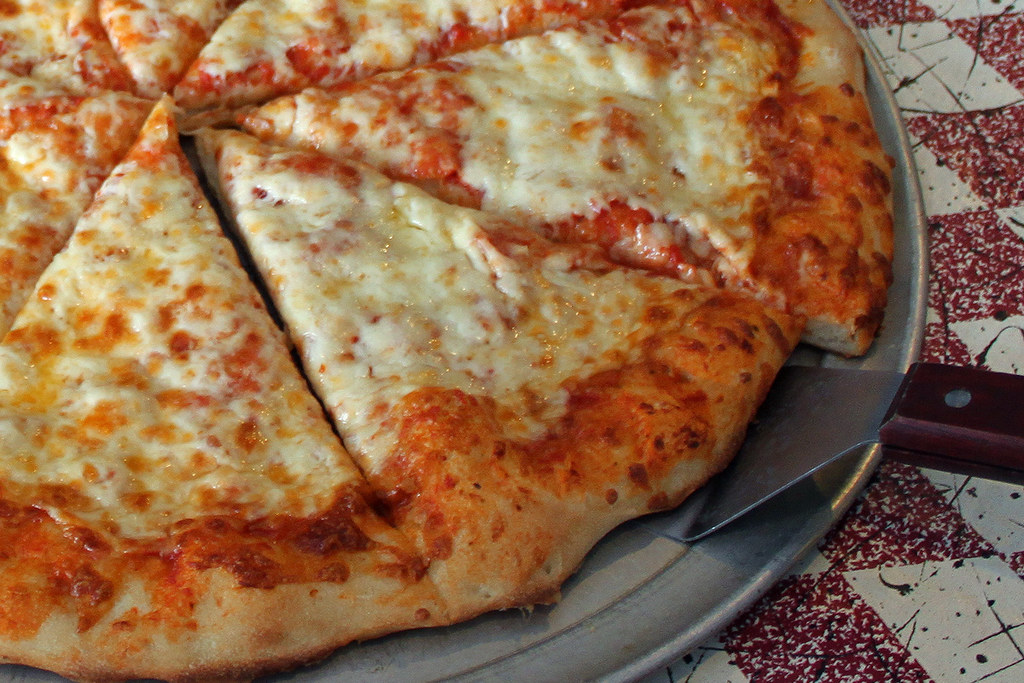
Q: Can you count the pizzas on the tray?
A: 1